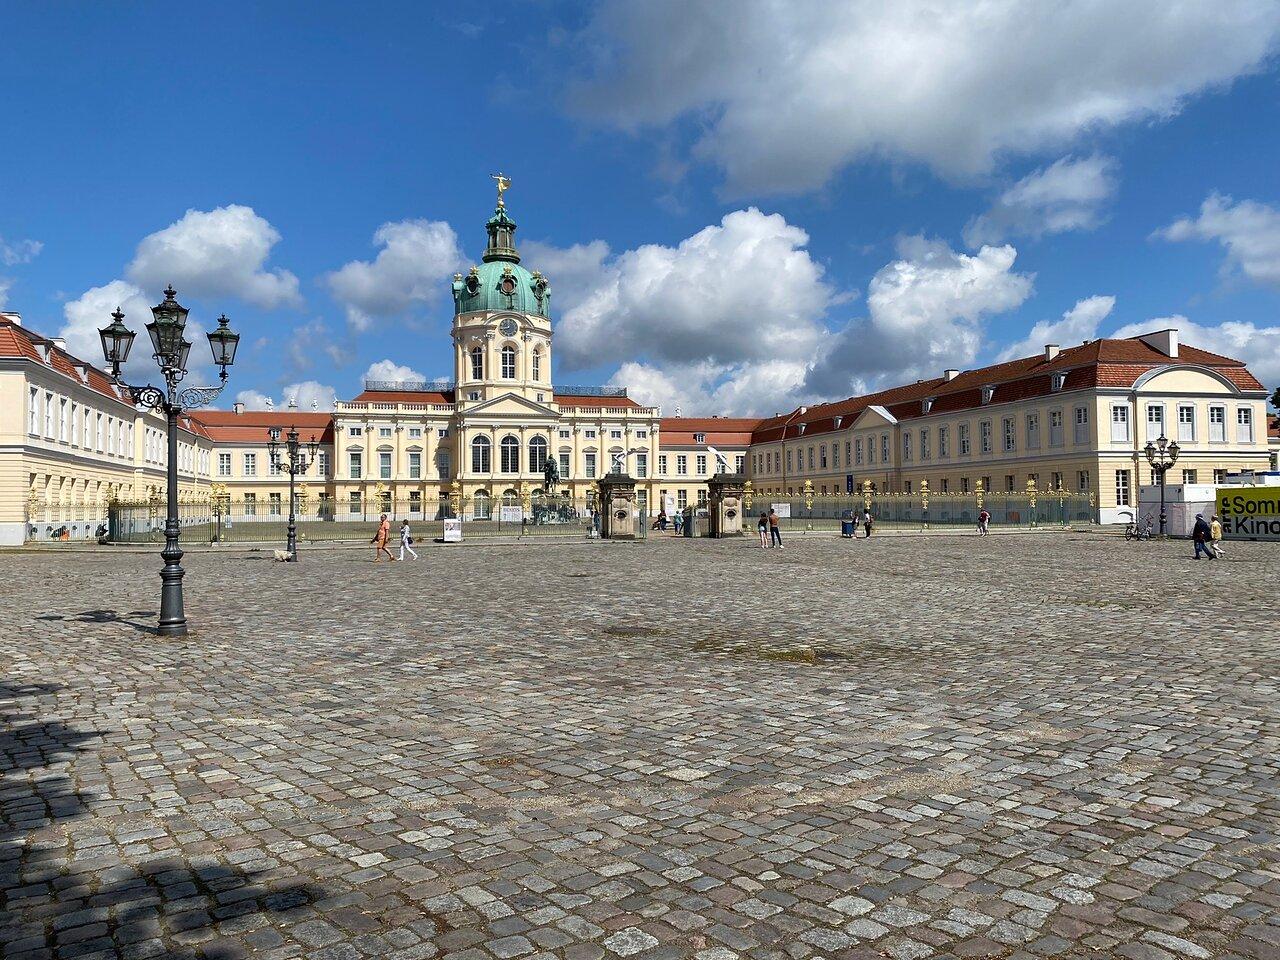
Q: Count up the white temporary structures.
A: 1